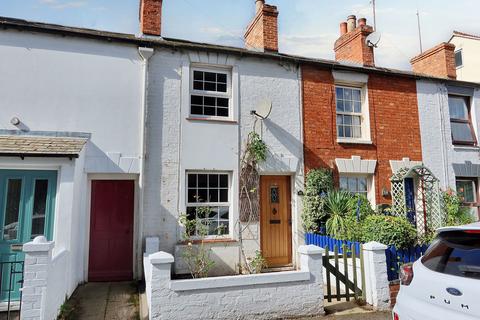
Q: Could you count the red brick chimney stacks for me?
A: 4